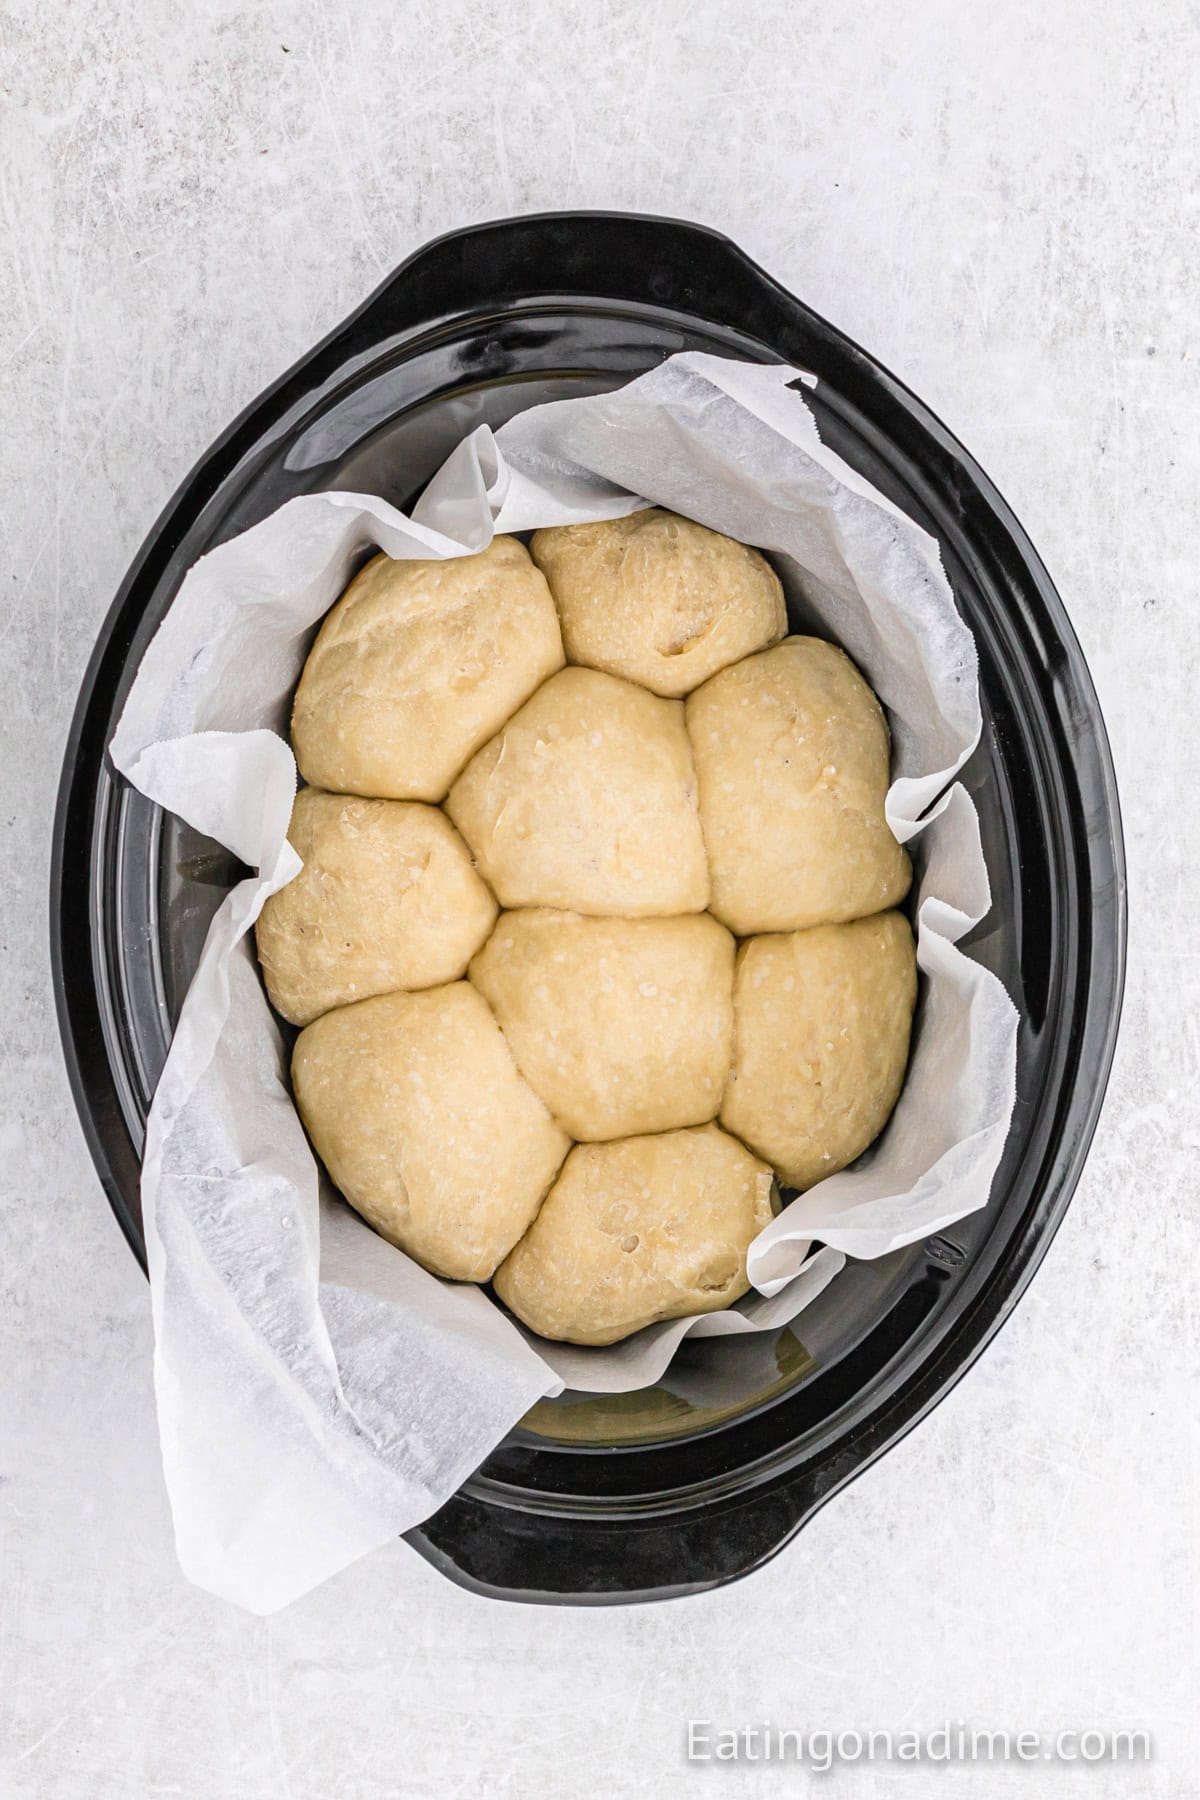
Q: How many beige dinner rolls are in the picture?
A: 9